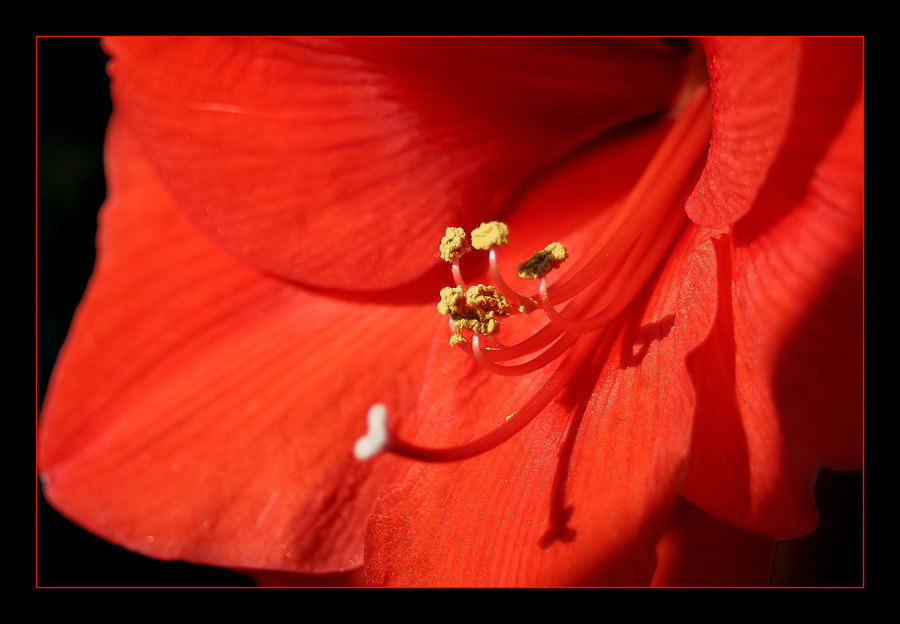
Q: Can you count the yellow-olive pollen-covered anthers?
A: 6